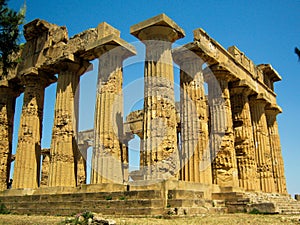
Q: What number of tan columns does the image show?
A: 10